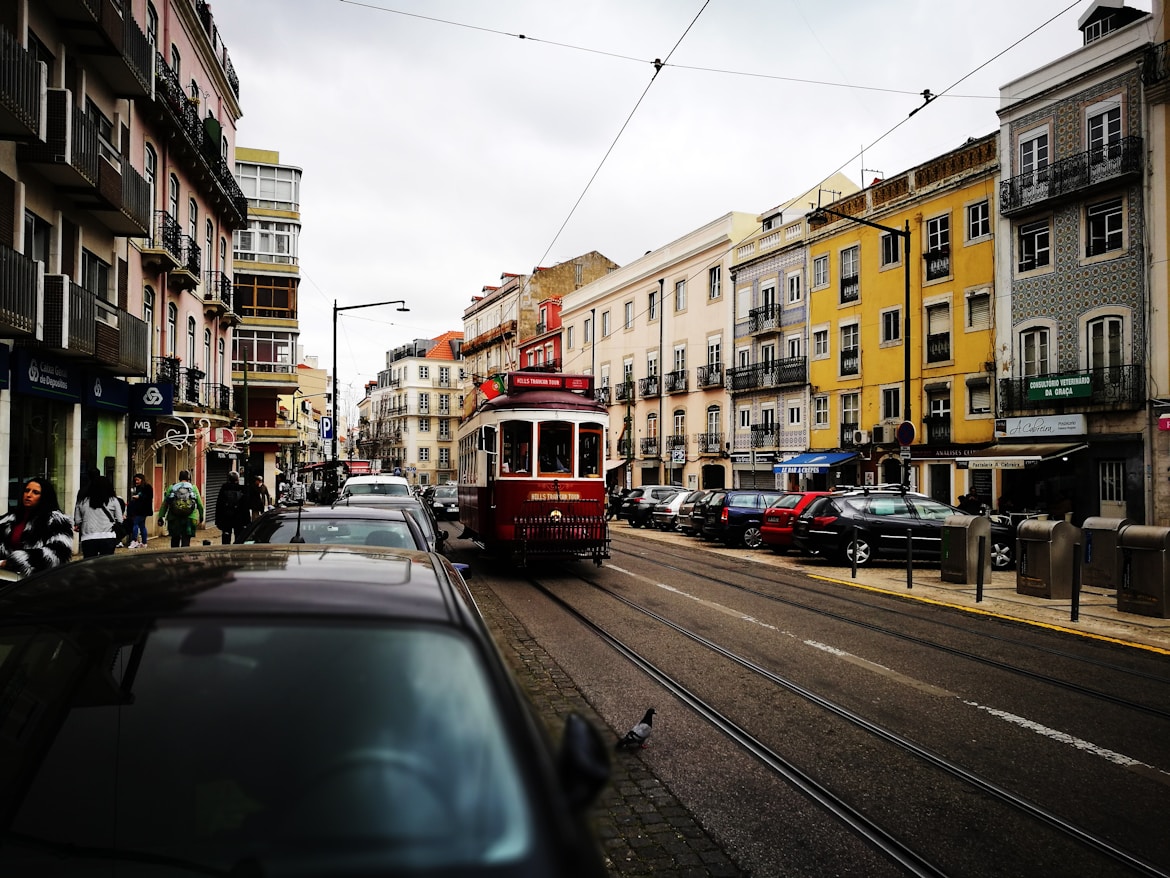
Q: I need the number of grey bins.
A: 4